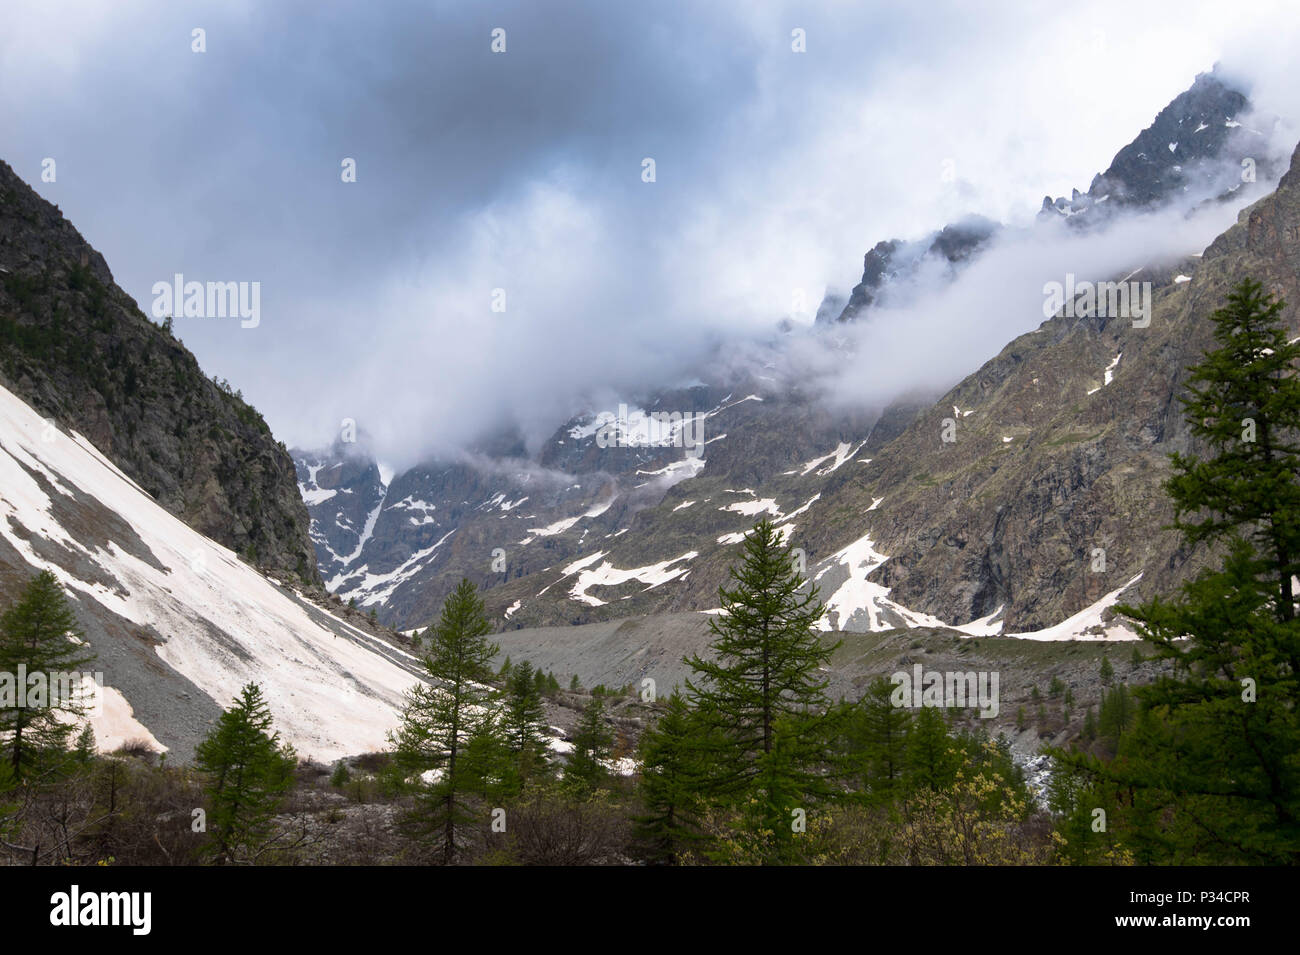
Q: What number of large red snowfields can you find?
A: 0